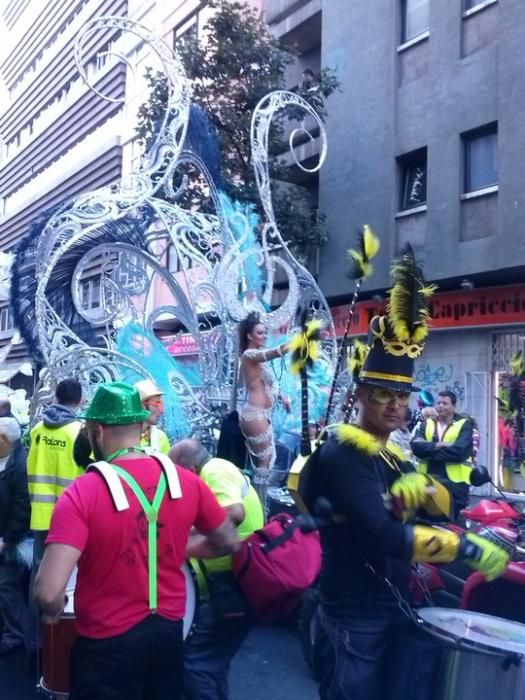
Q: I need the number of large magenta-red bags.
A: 1